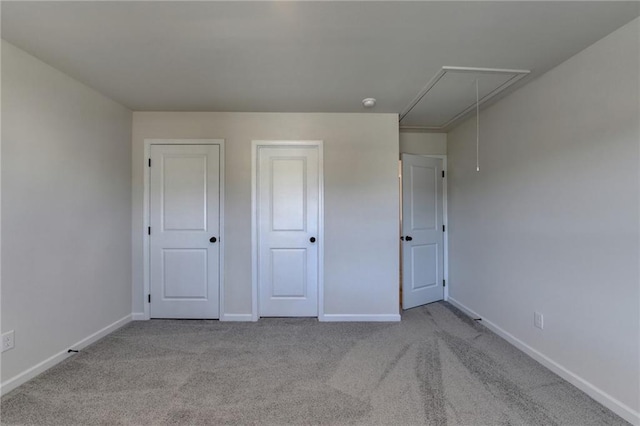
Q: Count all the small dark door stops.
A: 2